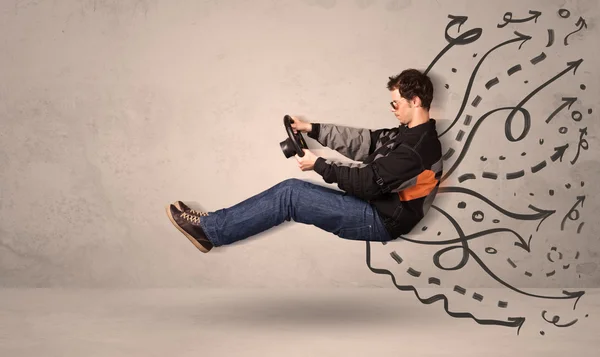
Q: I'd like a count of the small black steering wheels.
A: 1